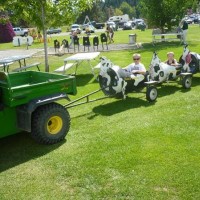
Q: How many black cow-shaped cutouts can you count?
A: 6